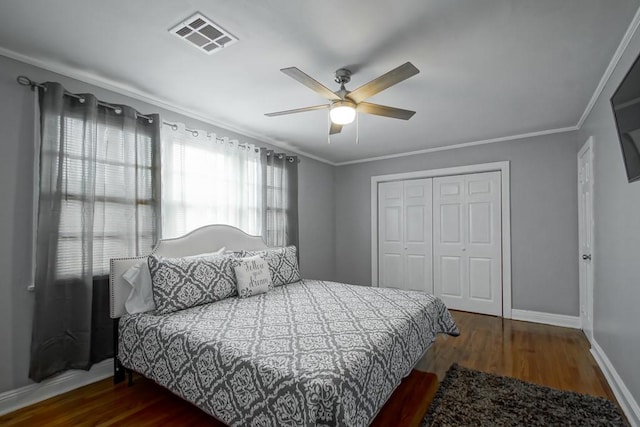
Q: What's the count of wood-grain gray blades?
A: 5